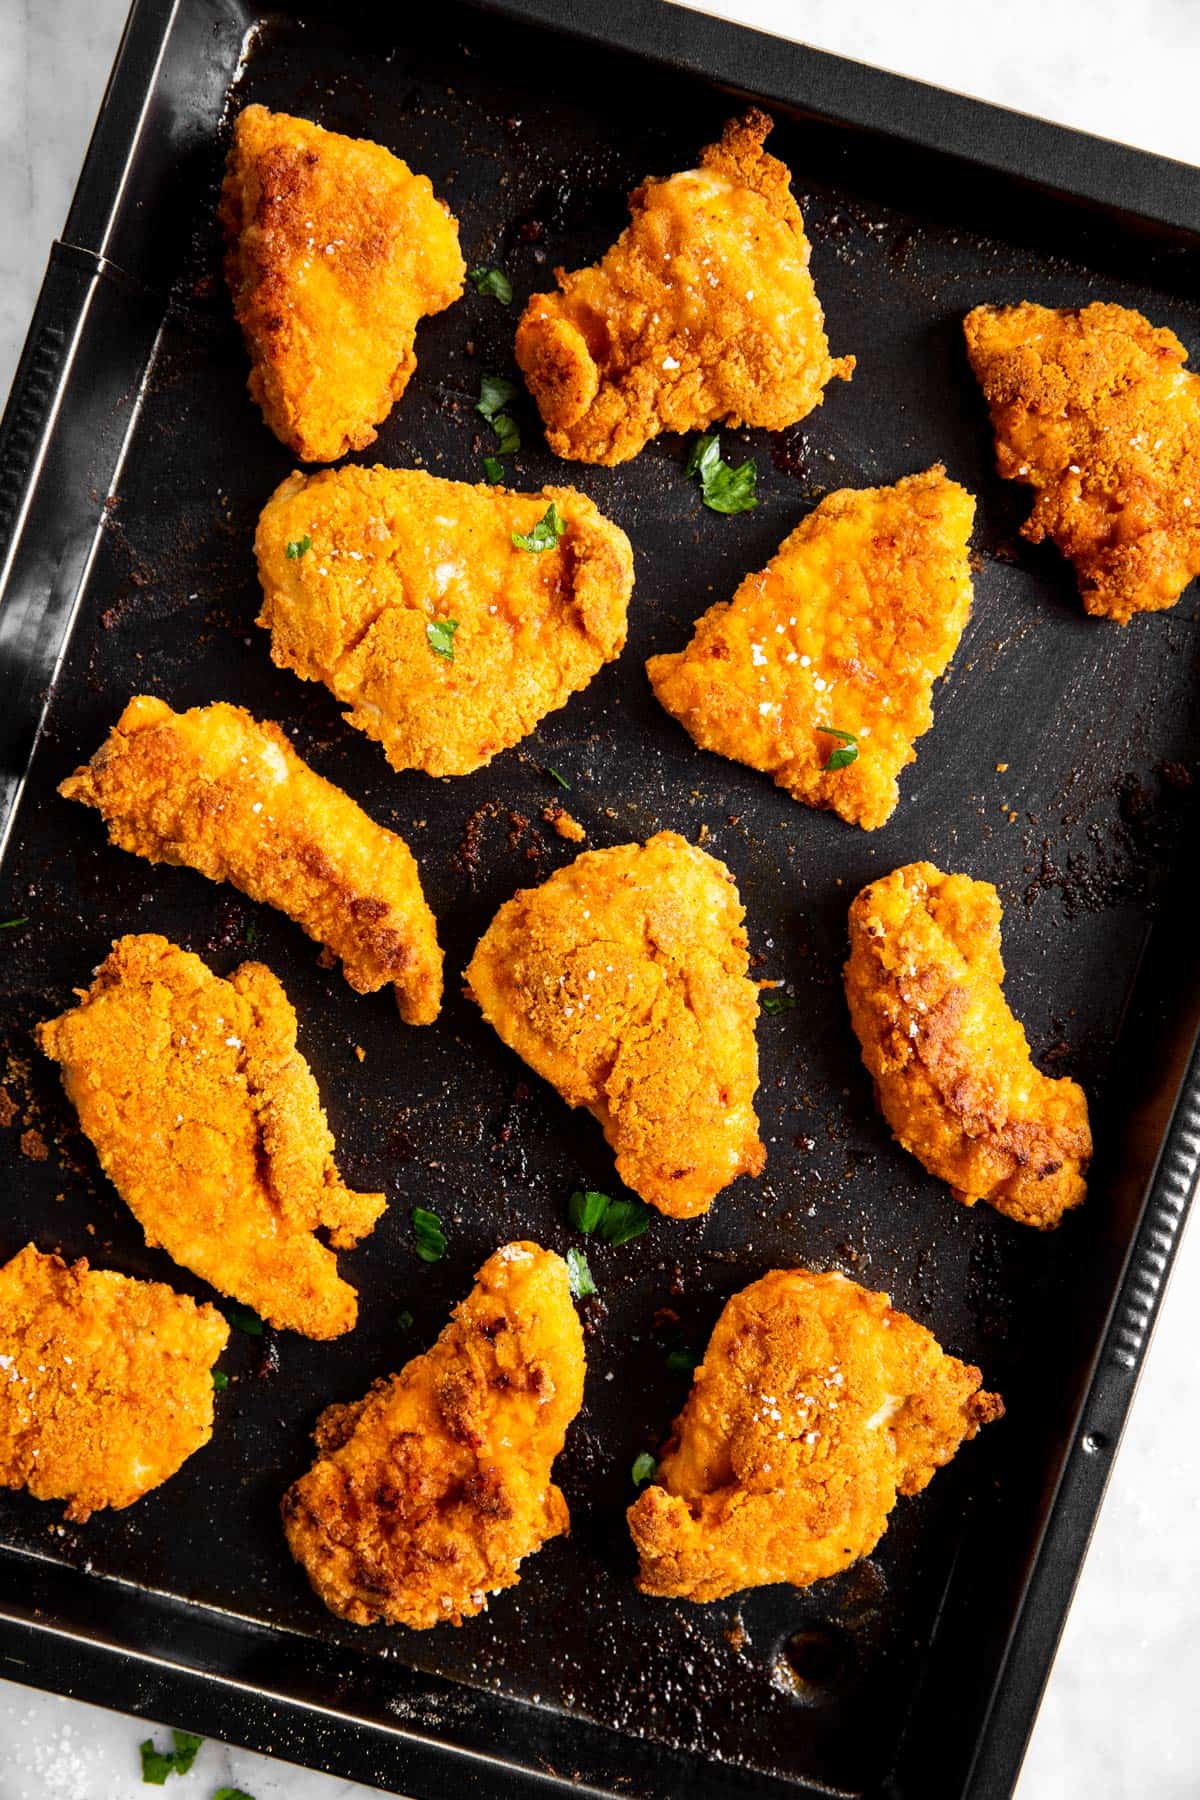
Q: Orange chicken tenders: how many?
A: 12